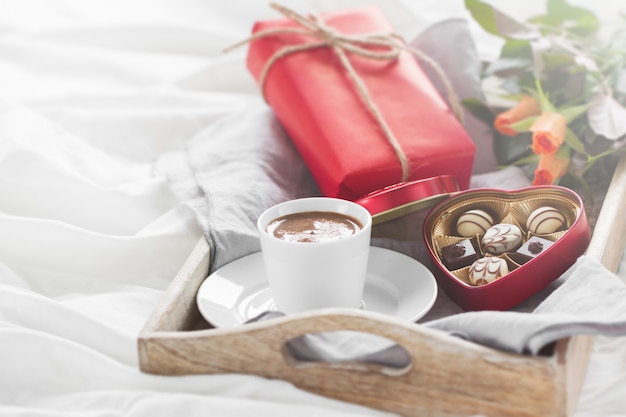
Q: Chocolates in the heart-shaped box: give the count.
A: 6